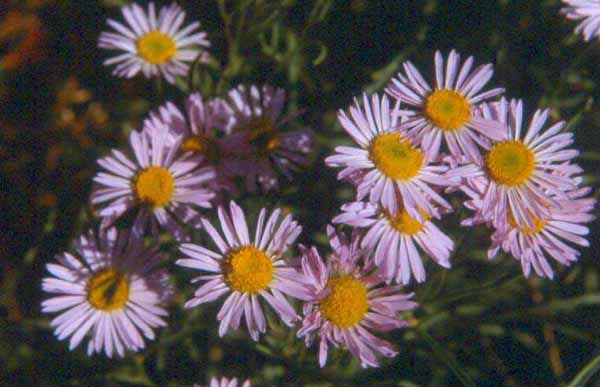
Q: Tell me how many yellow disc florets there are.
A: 12